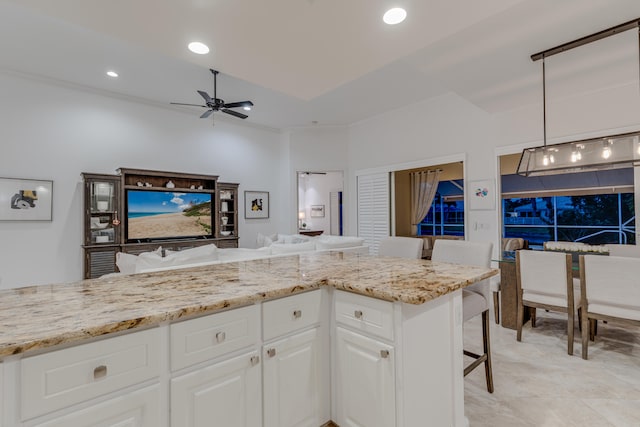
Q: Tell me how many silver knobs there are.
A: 7